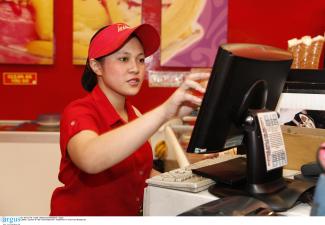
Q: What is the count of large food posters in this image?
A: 3